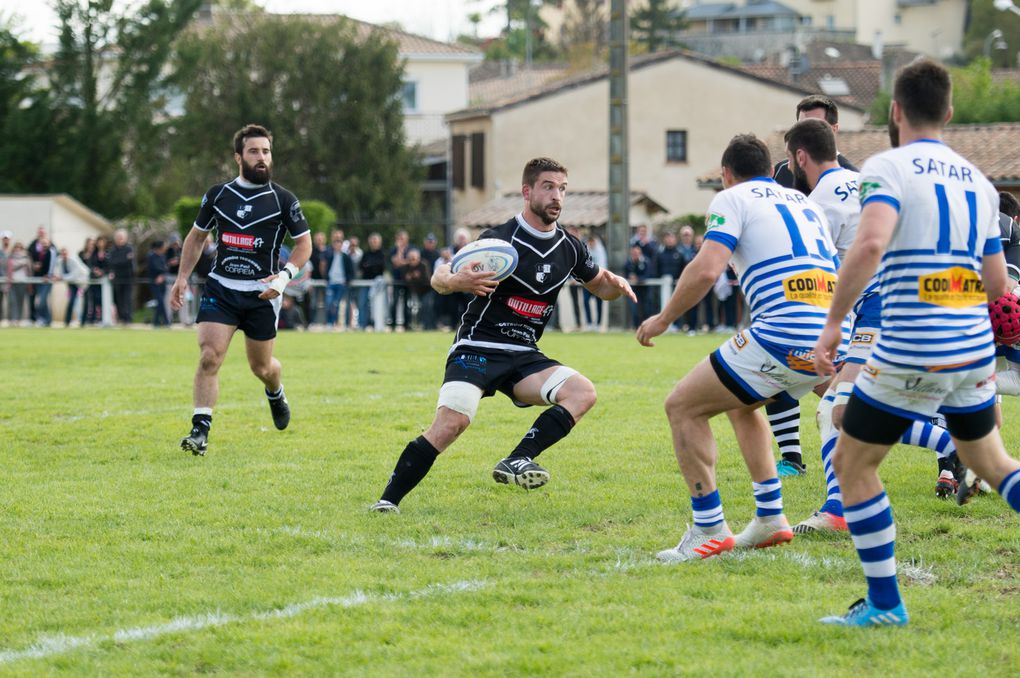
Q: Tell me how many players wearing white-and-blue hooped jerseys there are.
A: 3